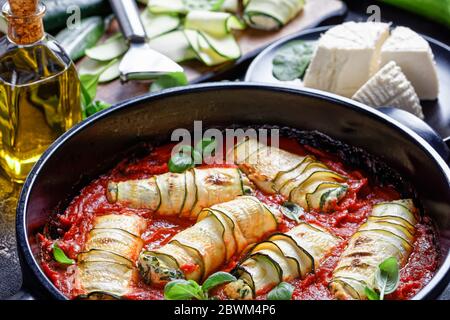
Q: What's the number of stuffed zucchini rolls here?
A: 6